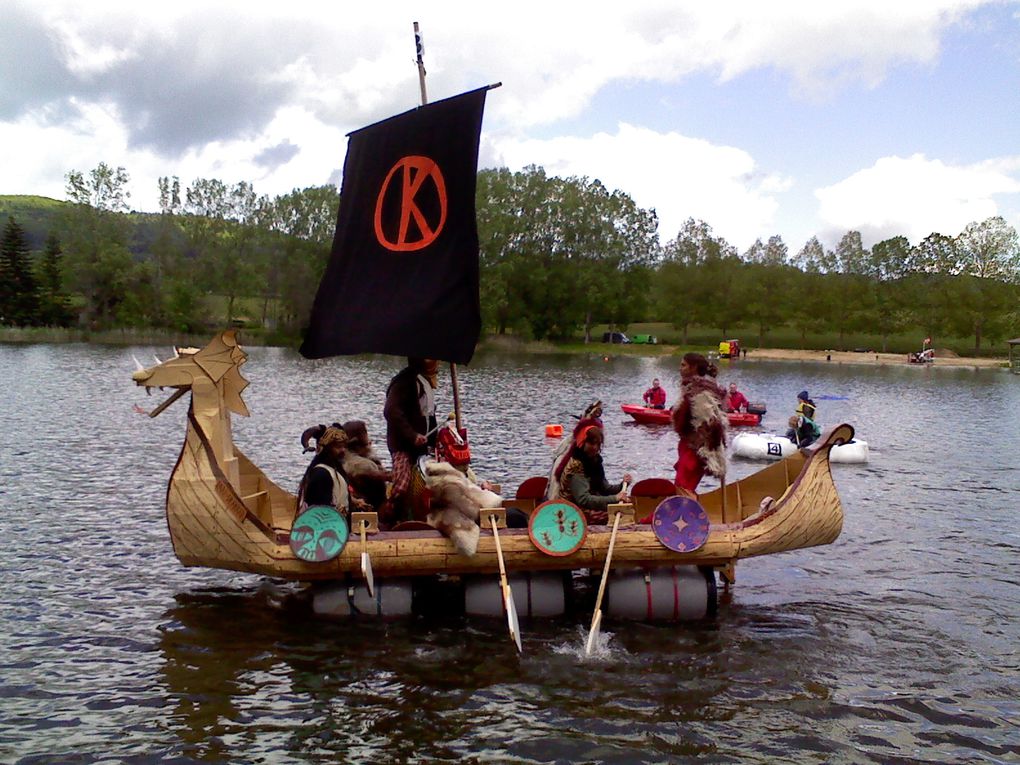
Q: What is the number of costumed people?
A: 7